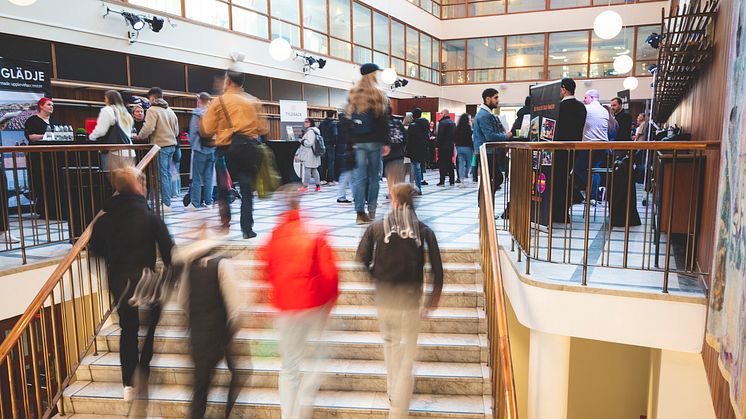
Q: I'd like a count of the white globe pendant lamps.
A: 6